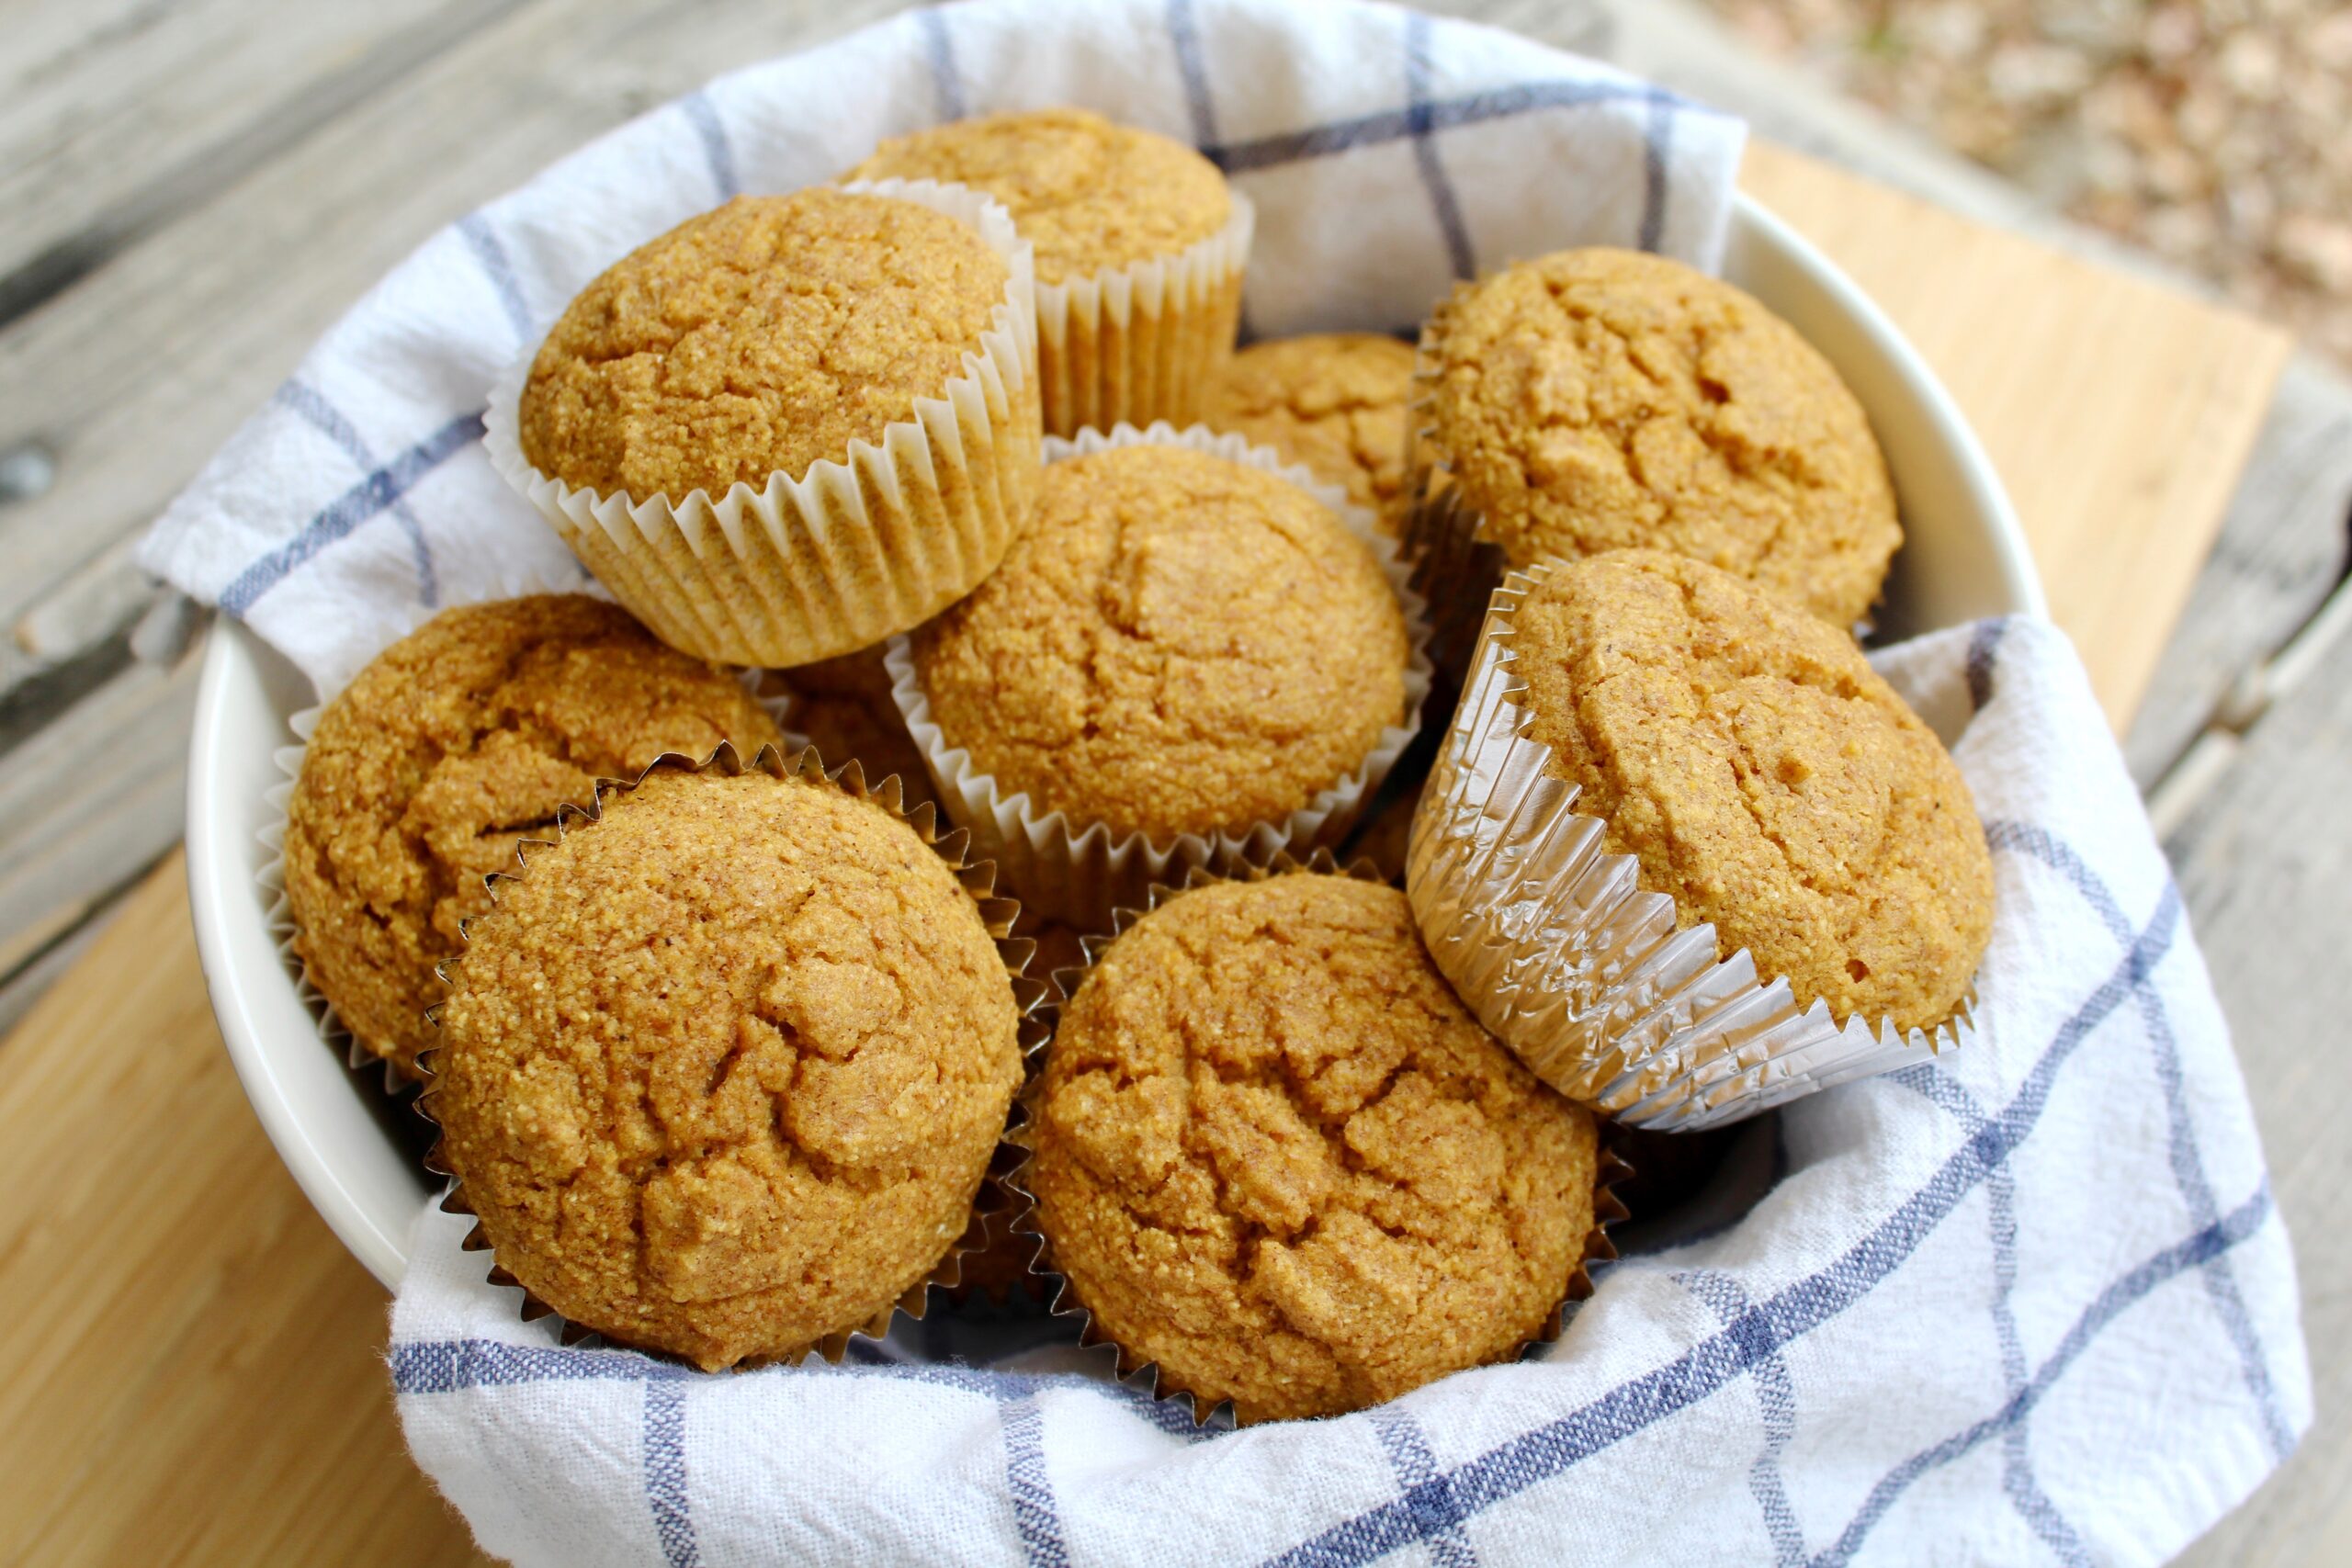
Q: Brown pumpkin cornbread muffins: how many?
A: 9